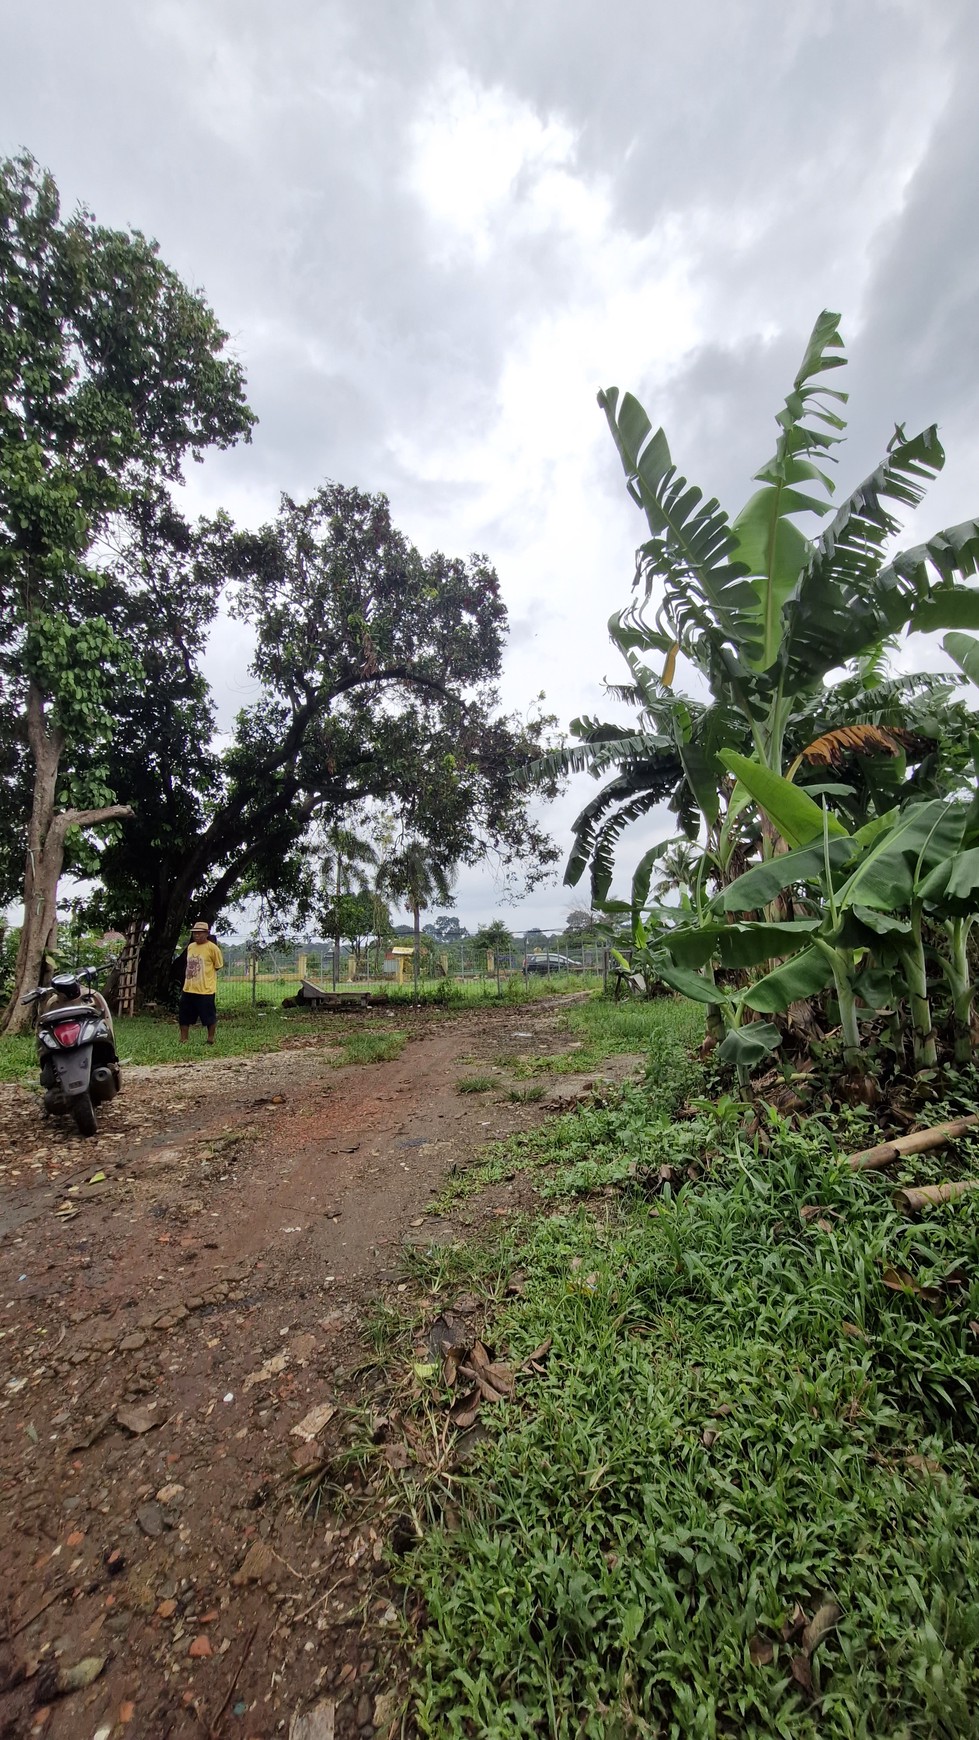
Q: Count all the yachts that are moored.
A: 0